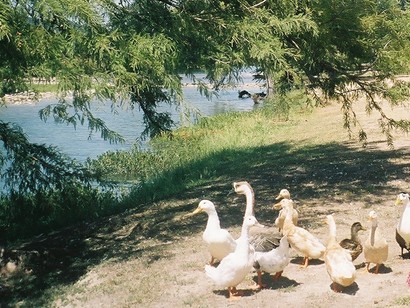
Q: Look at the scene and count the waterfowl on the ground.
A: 9